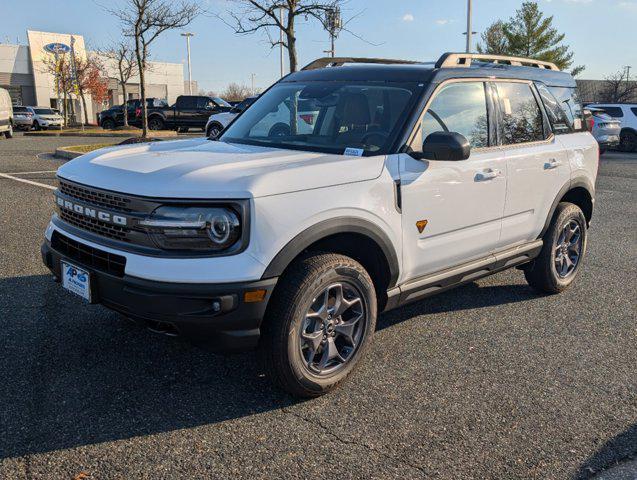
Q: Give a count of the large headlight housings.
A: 1